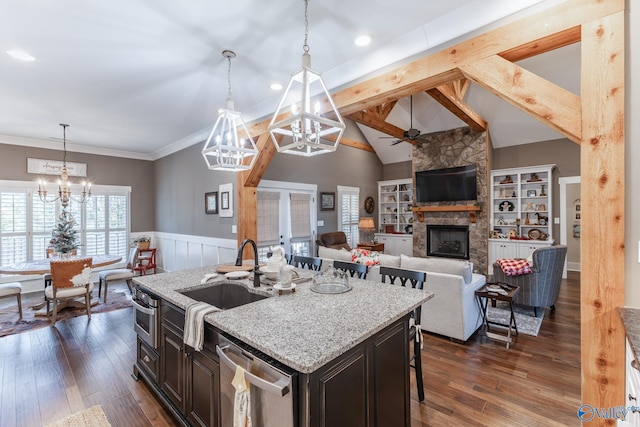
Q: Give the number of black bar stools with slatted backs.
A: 4